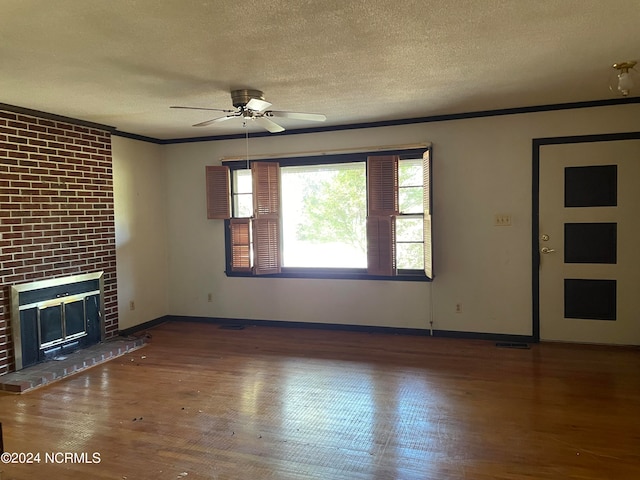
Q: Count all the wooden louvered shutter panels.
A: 8